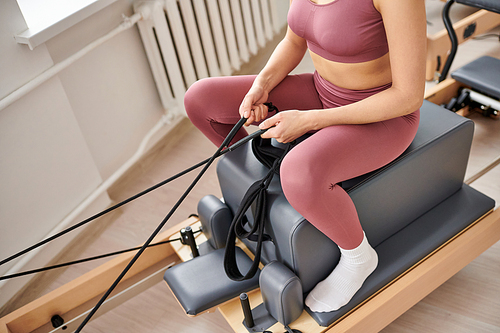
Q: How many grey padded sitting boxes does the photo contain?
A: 1